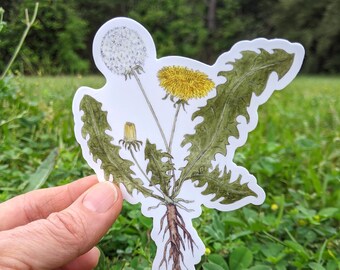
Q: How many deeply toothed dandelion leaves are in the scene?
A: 4